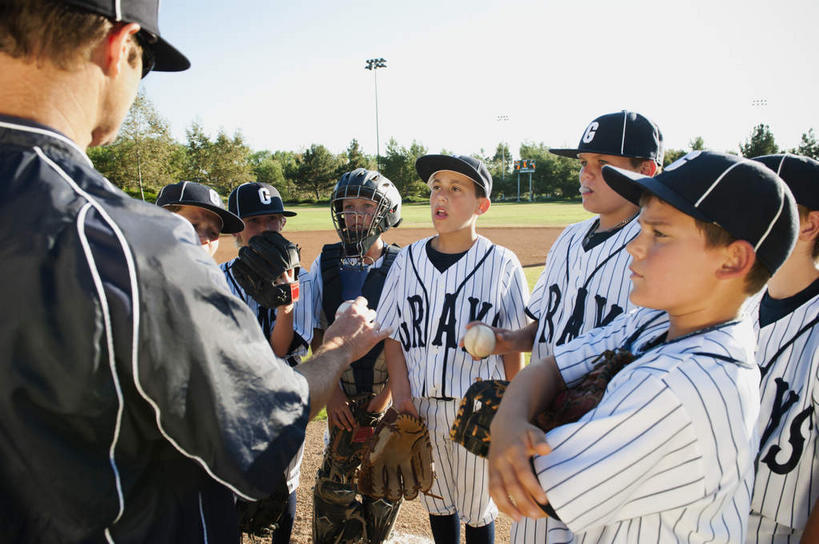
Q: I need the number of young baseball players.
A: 7